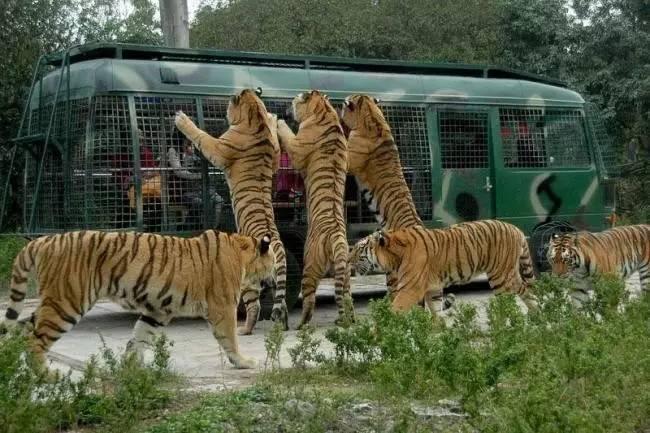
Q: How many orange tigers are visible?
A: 6